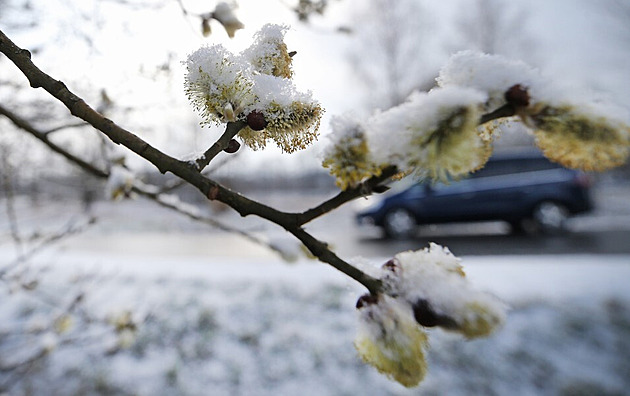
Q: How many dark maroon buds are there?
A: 6